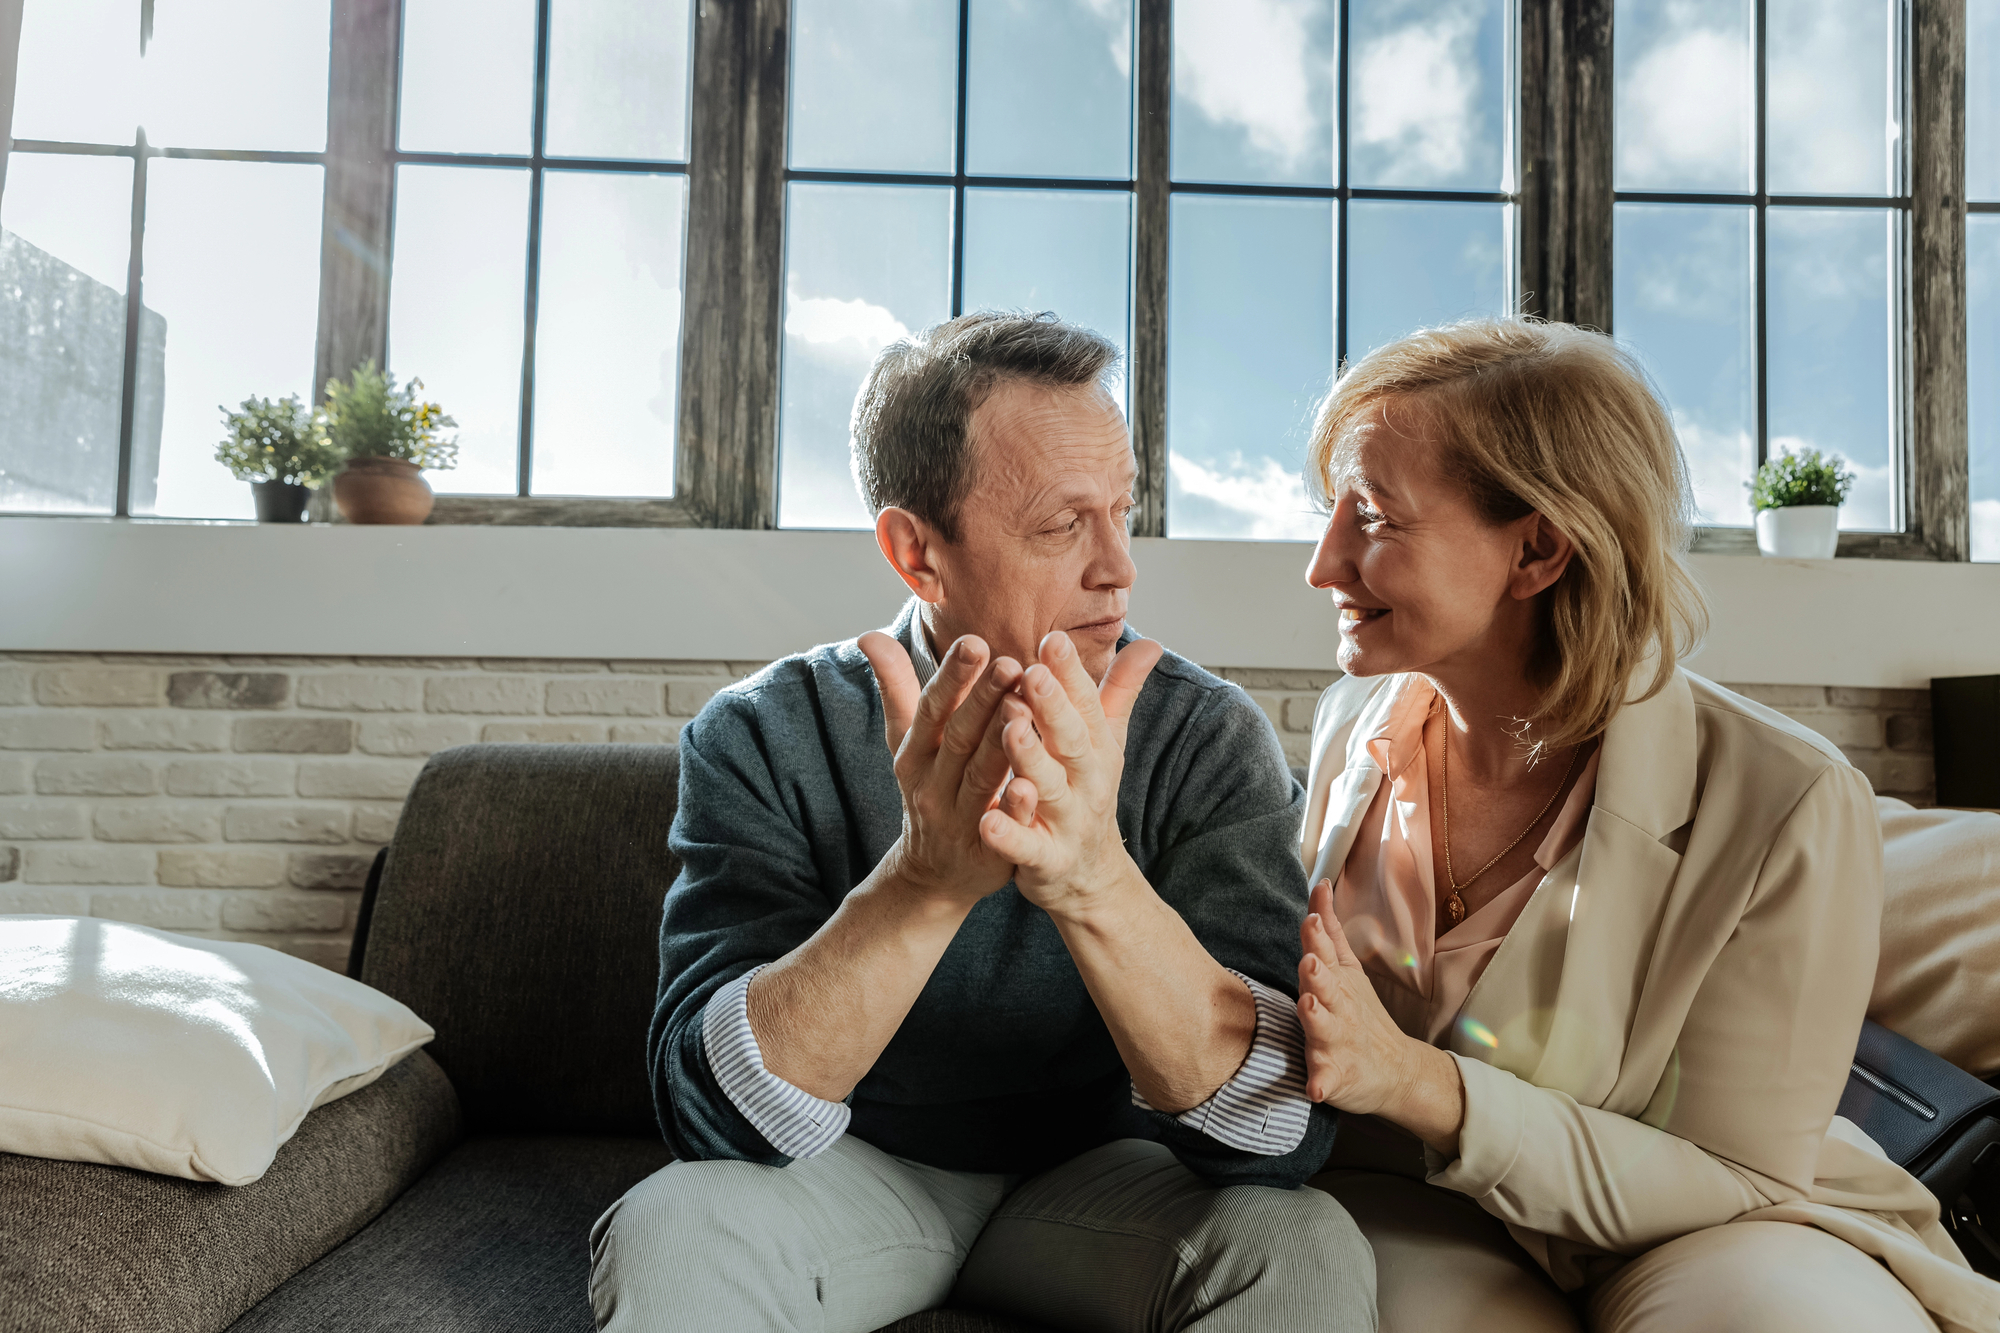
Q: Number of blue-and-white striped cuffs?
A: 2